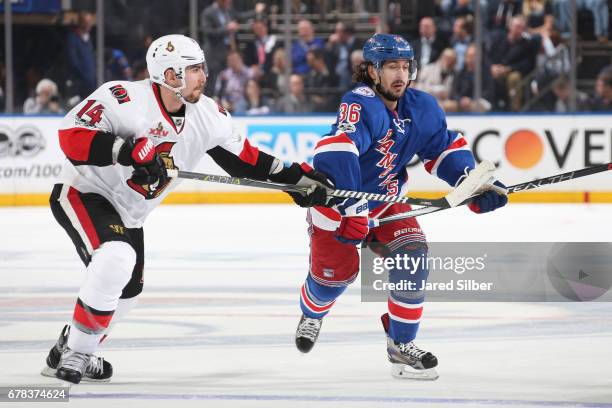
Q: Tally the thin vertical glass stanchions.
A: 7